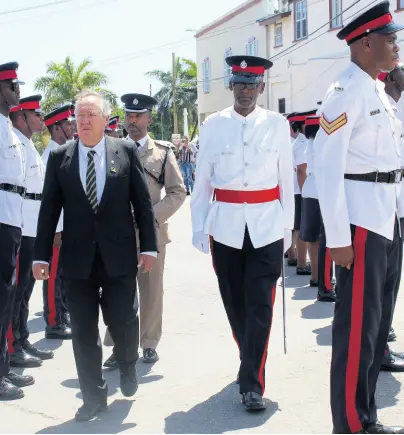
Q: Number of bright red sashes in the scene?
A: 1